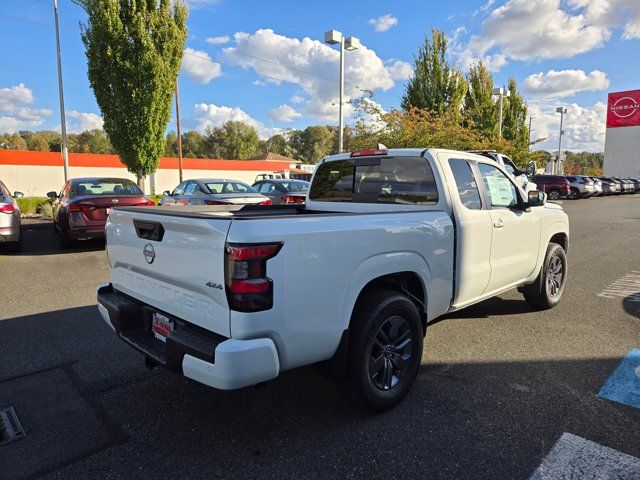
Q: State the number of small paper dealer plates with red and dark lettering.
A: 1